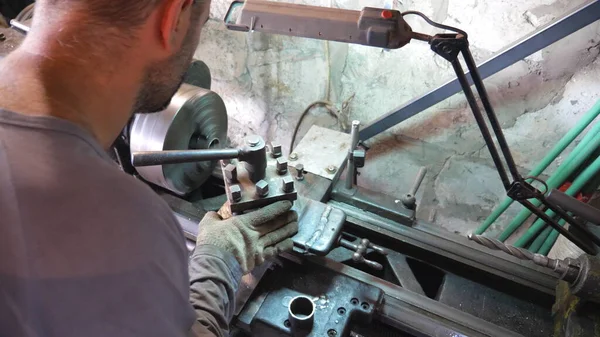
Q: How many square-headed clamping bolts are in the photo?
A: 6